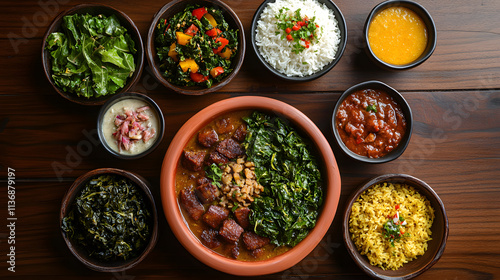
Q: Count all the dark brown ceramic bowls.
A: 4